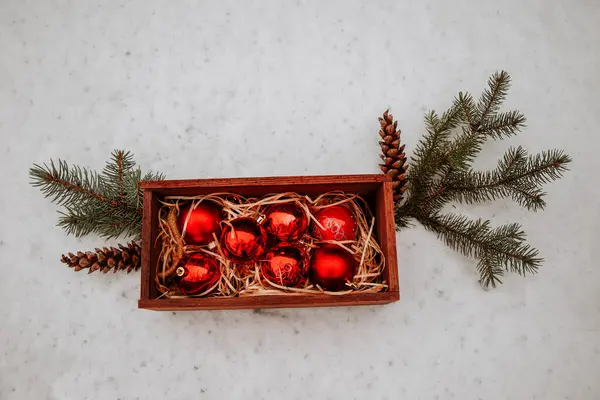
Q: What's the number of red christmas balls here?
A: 7